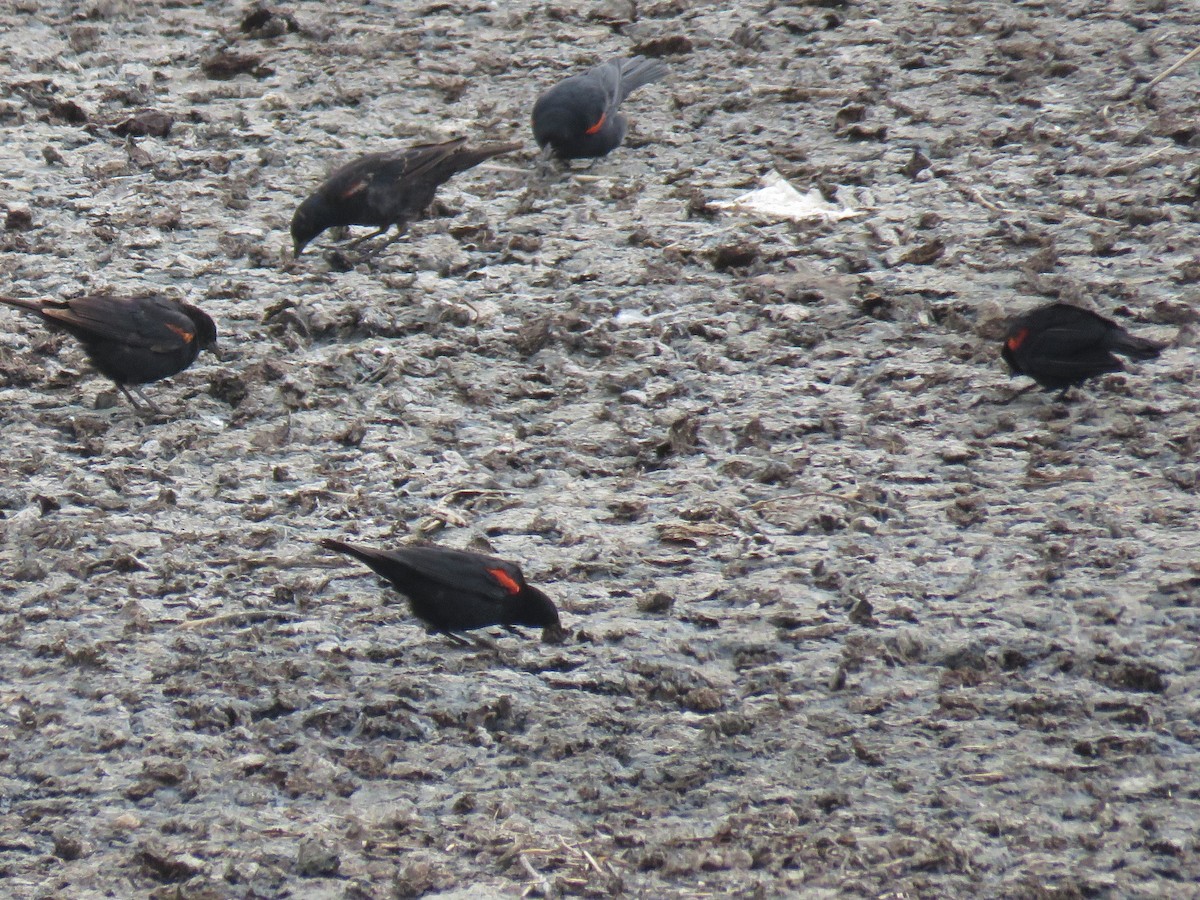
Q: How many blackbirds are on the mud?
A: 5